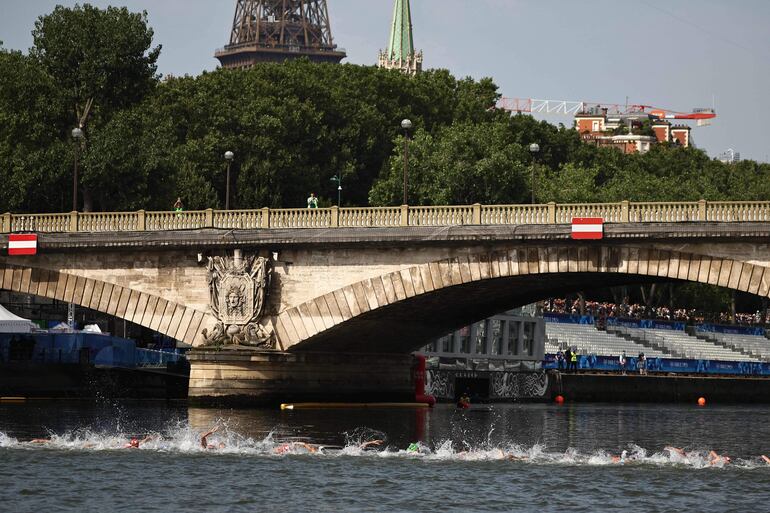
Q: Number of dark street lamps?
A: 4